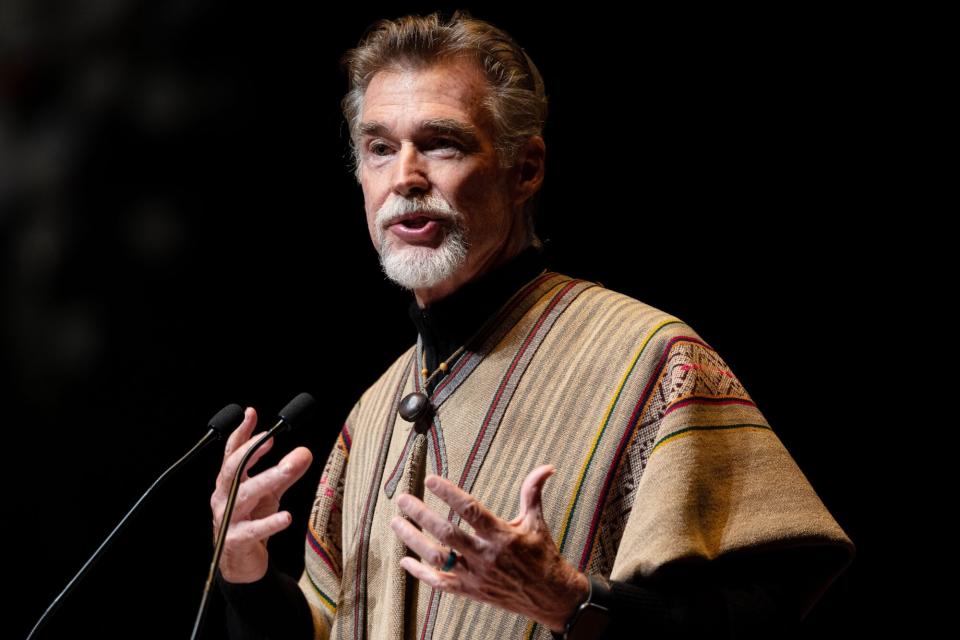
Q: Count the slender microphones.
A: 2